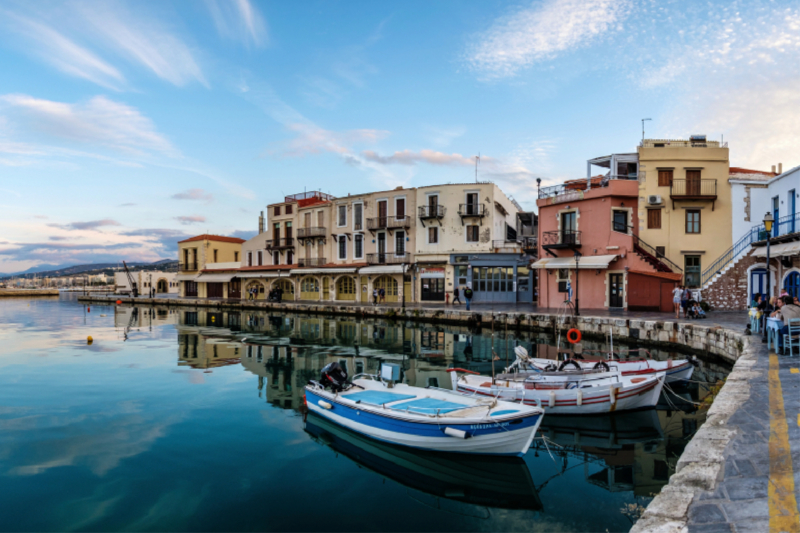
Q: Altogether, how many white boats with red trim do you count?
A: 2